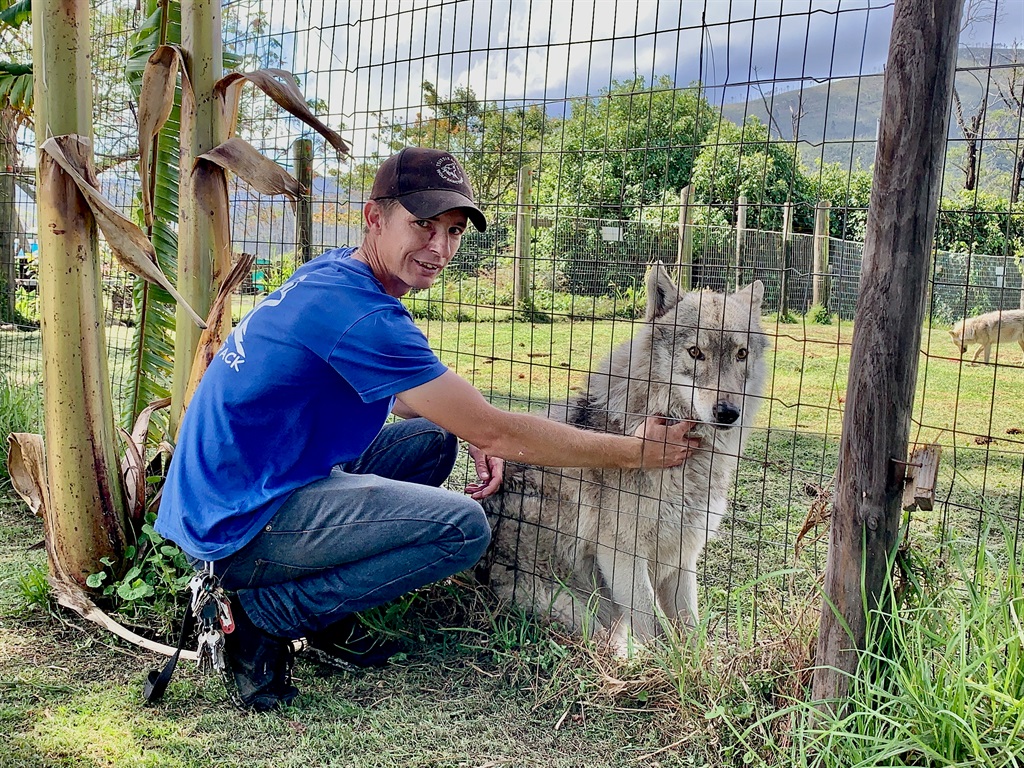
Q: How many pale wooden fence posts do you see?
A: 5